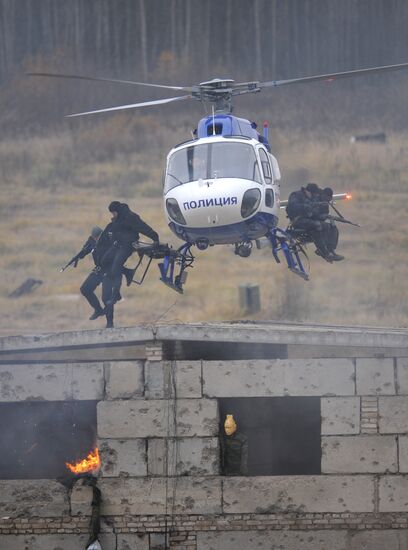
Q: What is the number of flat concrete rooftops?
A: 1